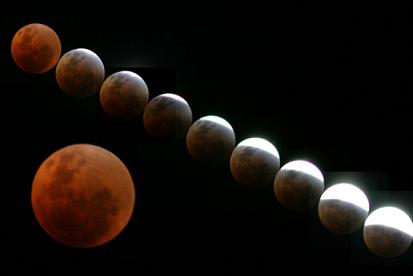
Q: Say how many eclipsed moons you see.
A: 10